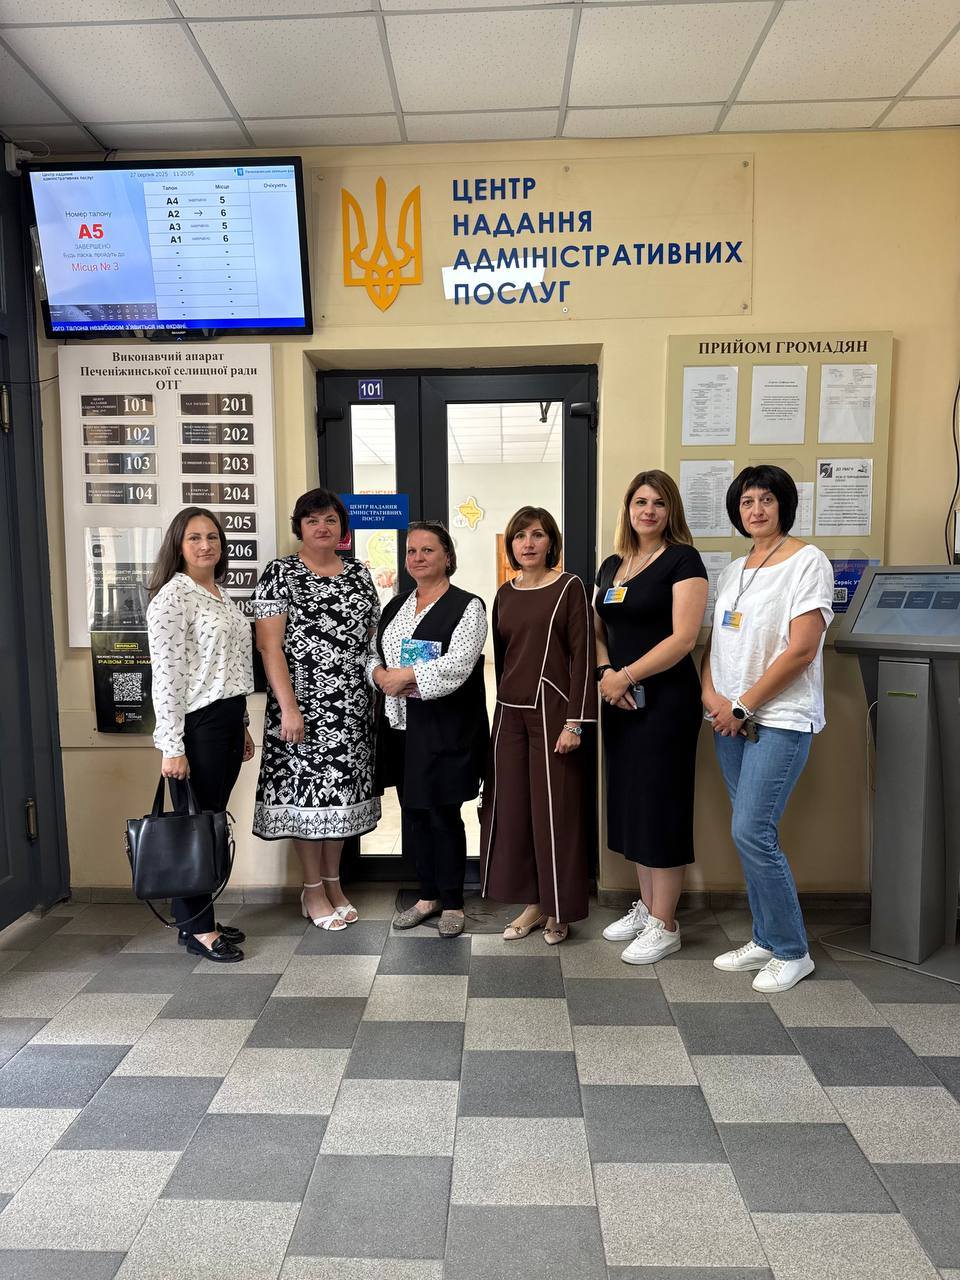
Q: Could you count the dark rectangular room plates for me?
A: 12